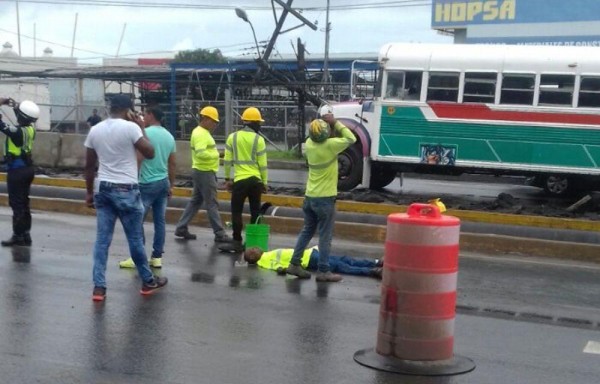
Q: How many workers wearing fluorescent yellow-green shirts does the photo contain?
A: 4